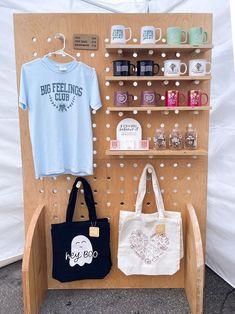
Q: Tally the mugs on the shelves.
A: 12